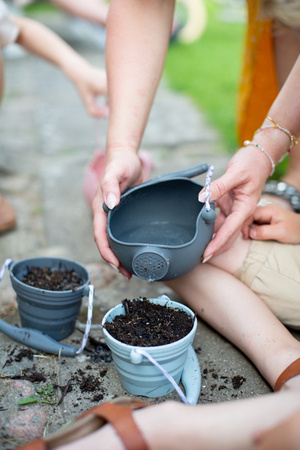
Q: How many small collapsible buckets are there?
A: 2